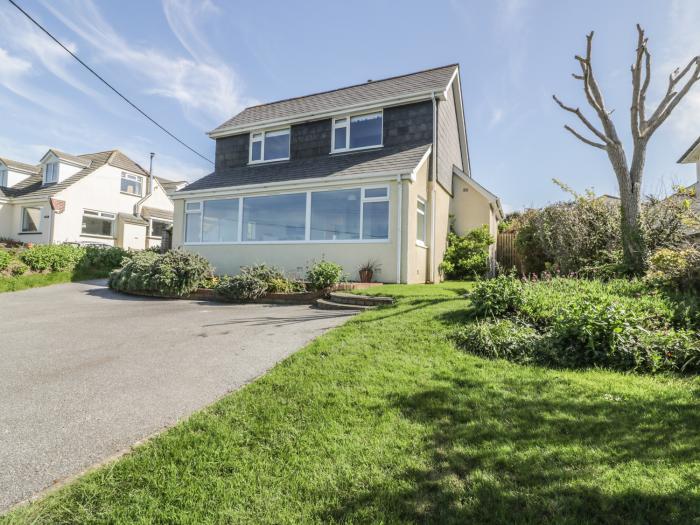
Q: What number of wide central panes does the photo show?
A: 3